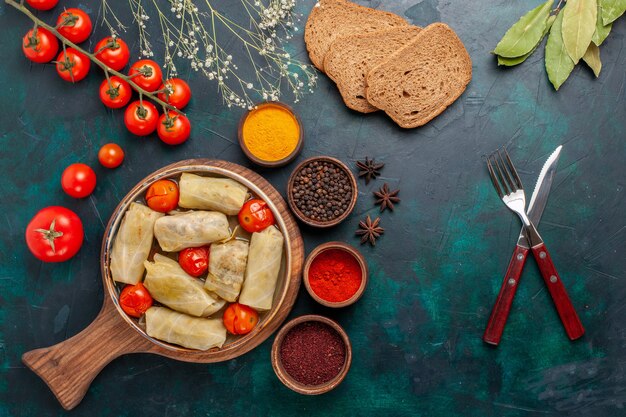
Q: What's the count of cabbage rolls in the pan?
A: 7